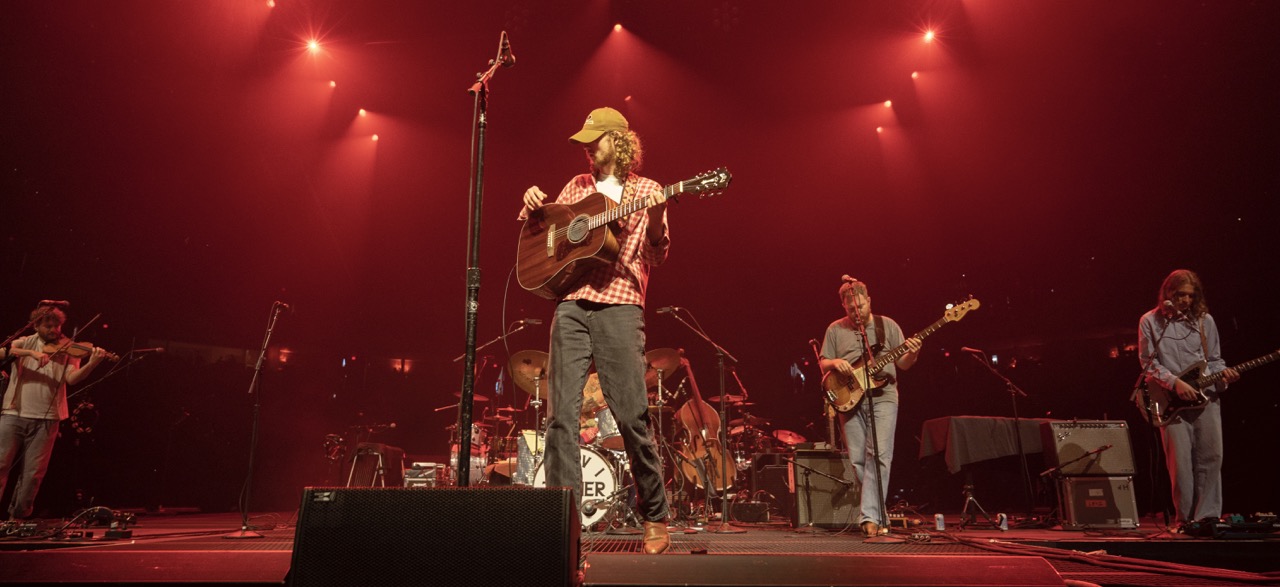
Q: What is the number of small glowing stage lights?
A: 11